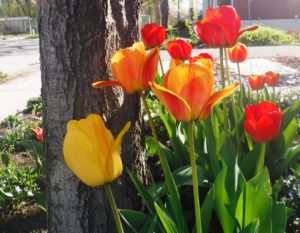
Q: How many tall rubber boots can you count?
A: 0